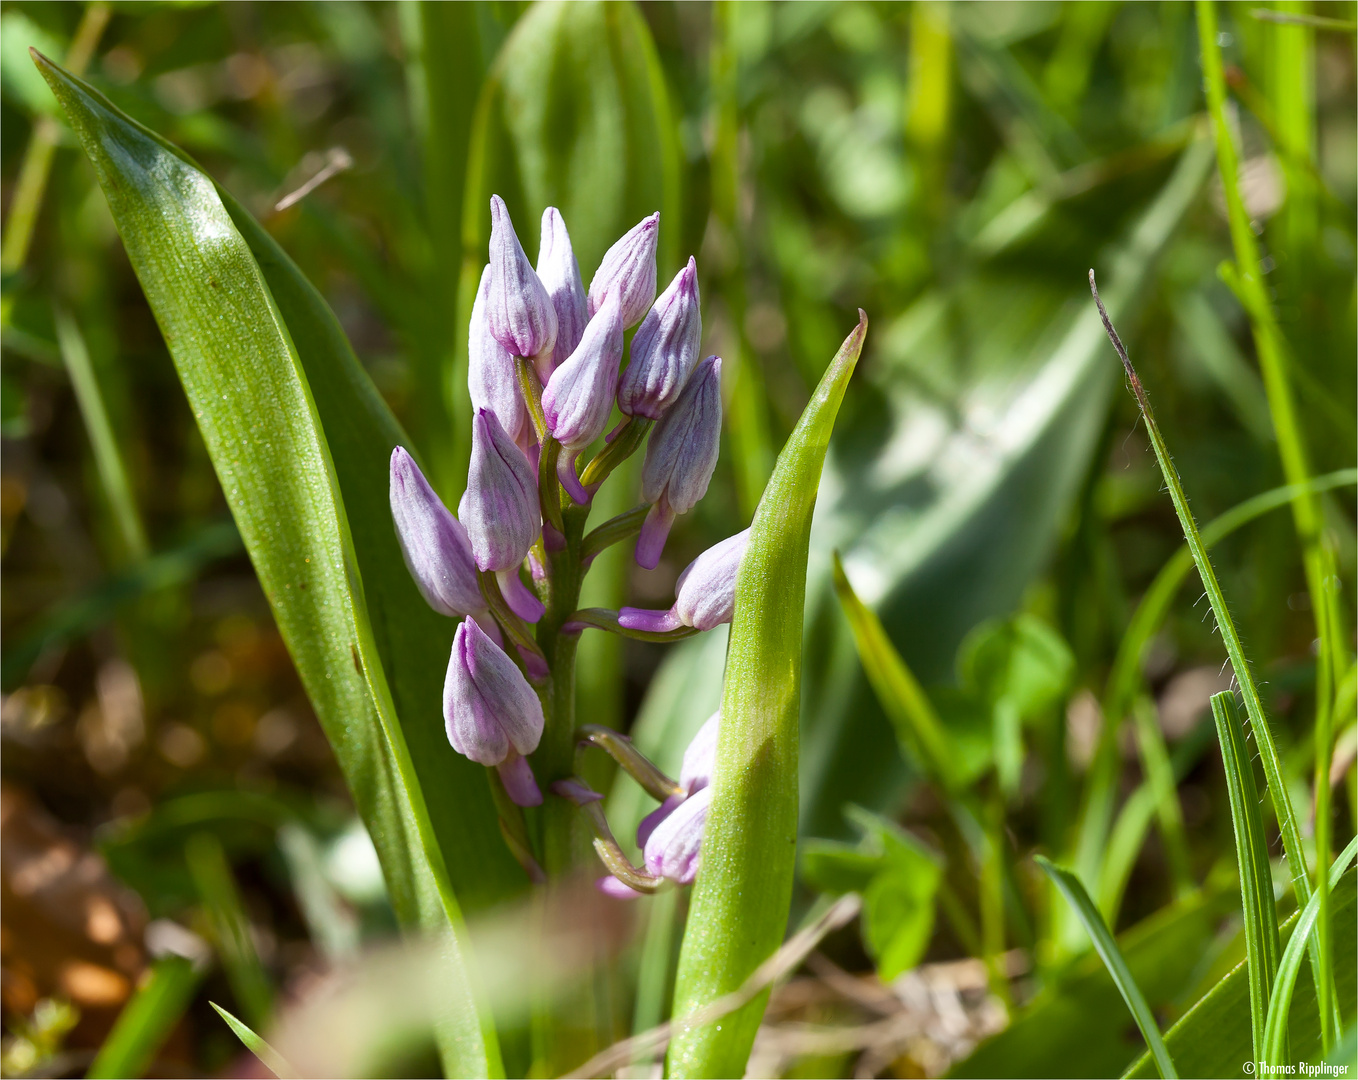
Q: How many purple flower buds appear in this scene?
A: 13